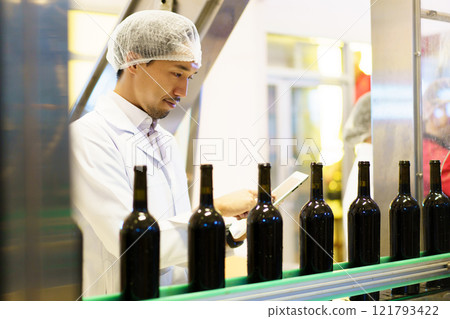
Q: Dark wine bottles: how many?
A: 7